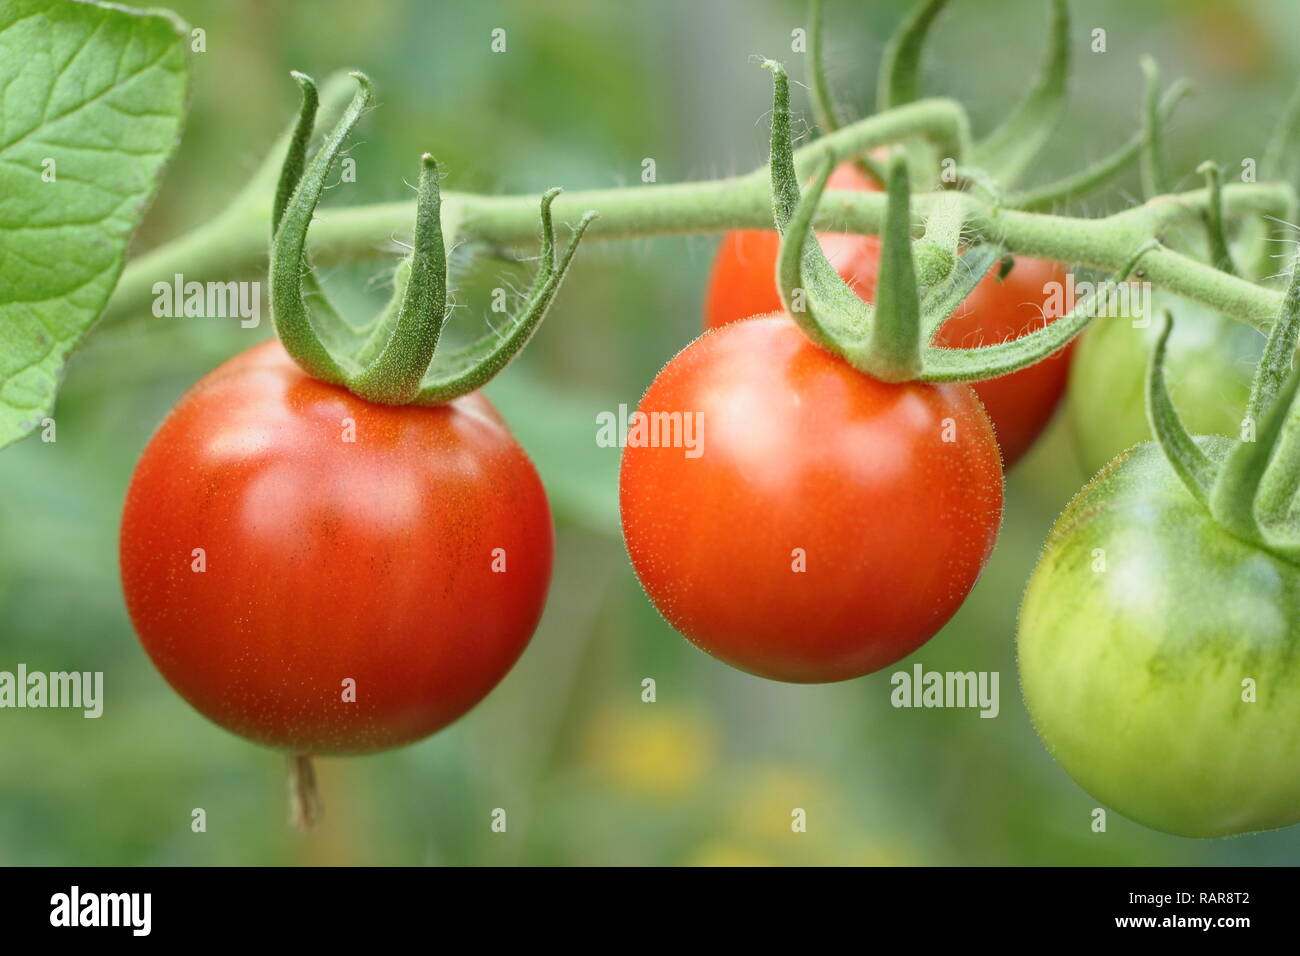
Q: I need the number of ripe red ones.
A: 3